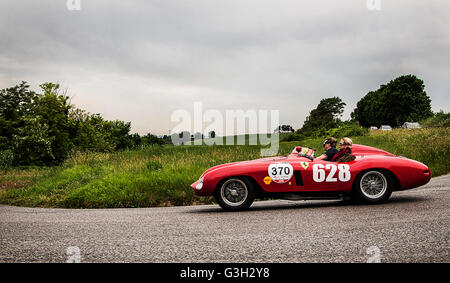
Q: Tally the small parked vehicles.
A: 3